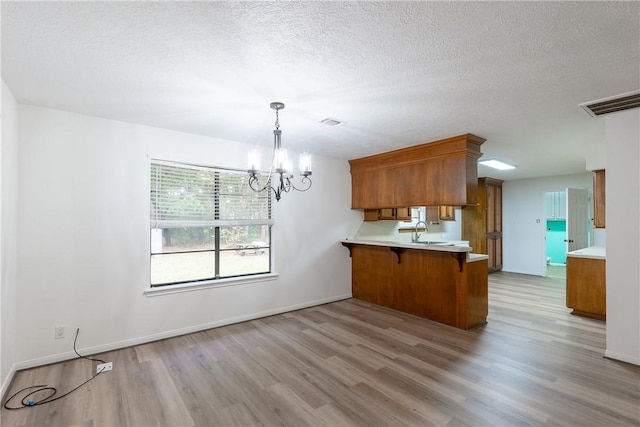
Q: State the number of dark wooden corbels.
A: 3